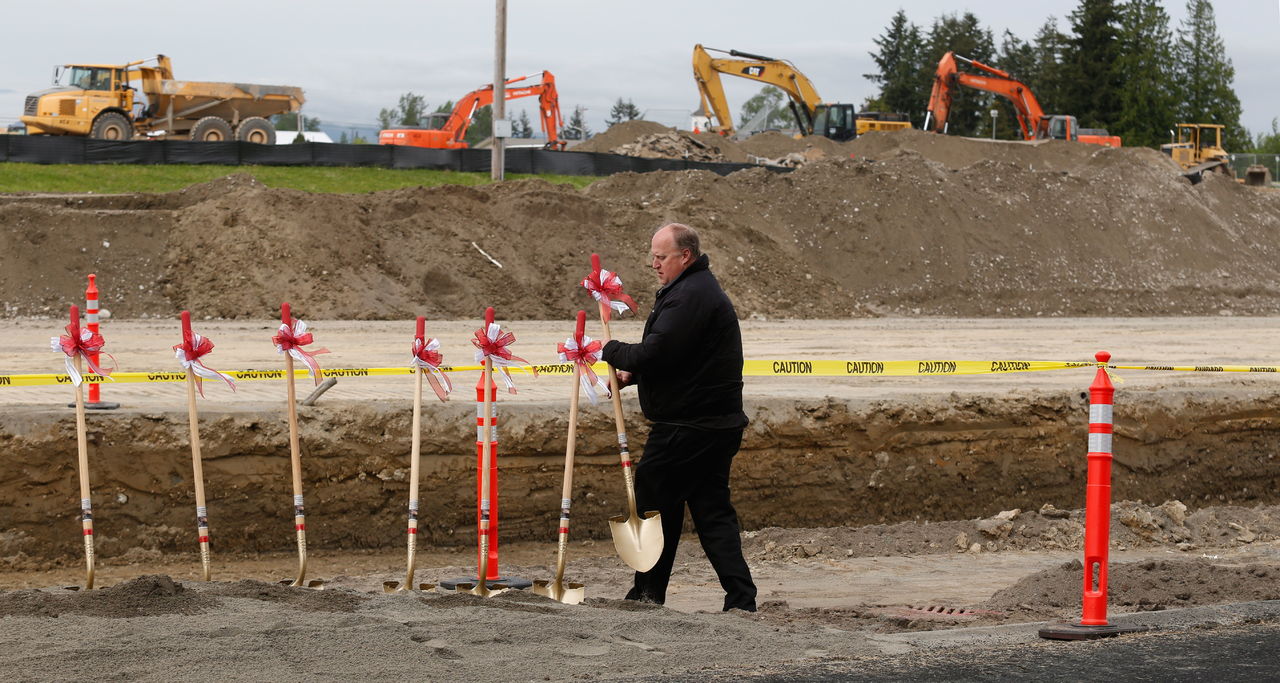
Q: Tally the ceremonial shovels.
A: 7